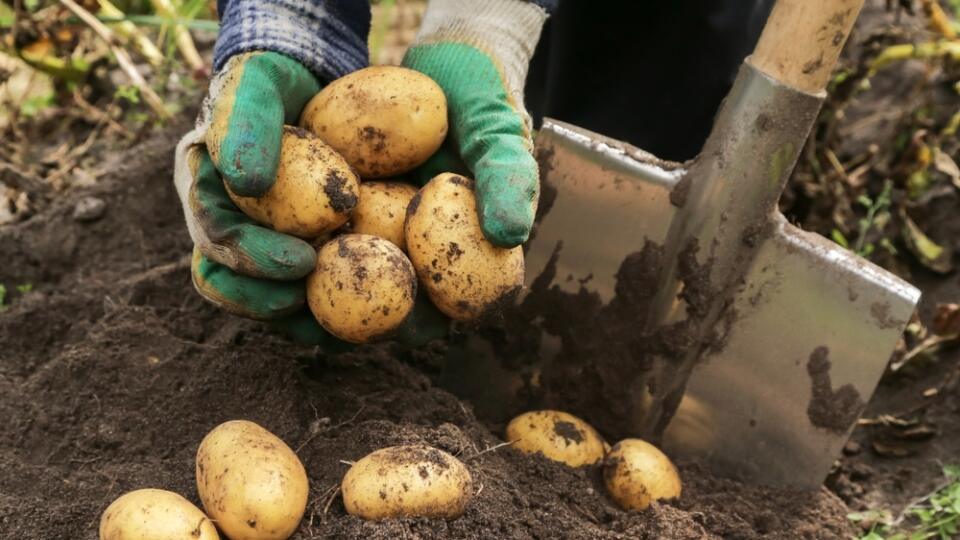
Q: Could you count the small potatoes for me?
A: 10